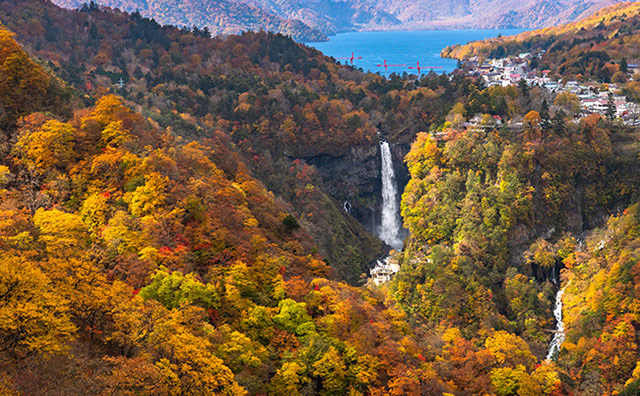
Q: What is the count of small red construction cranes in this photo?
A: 3